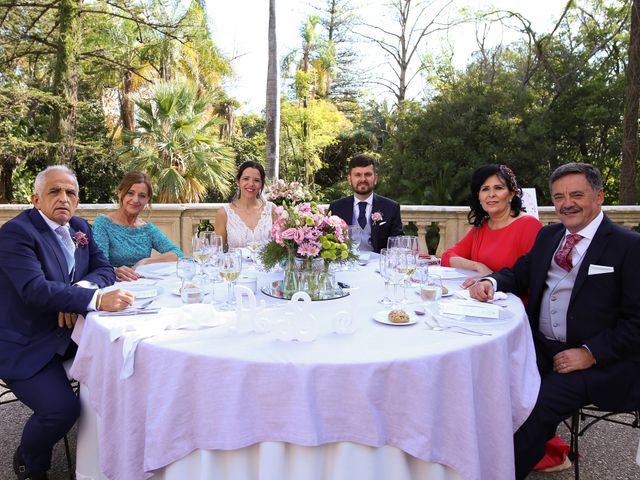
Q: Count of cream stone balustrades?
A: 1